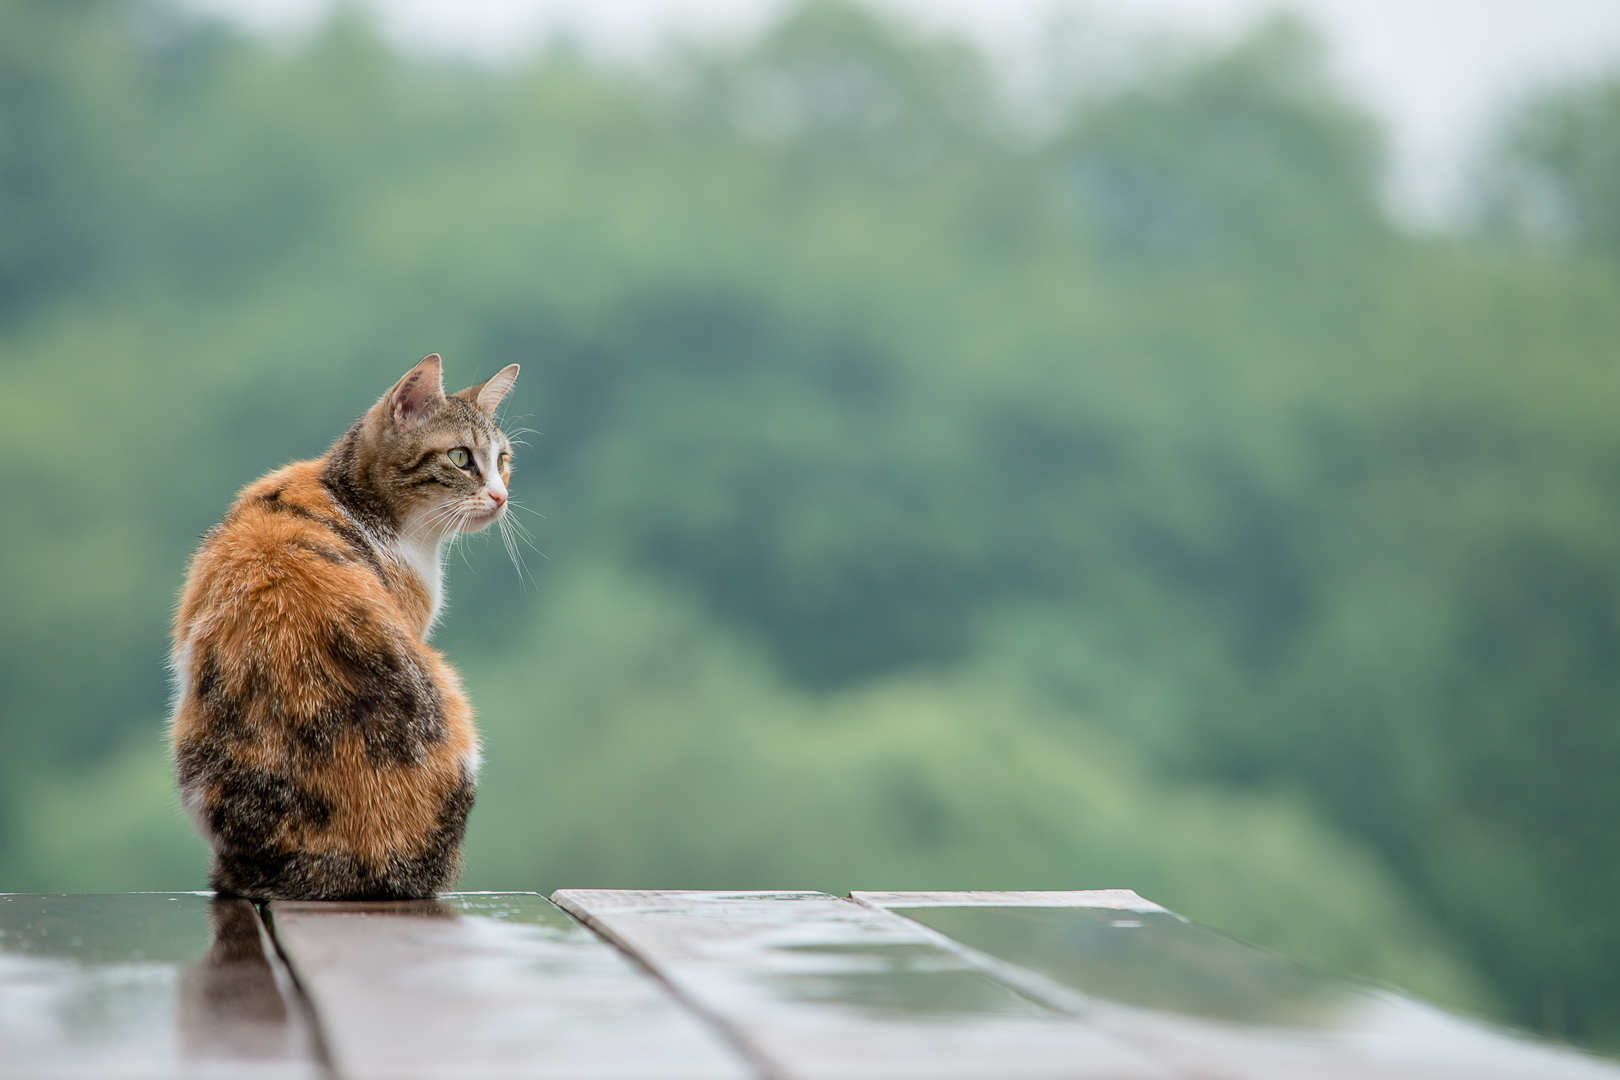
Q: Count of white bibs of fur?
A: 1